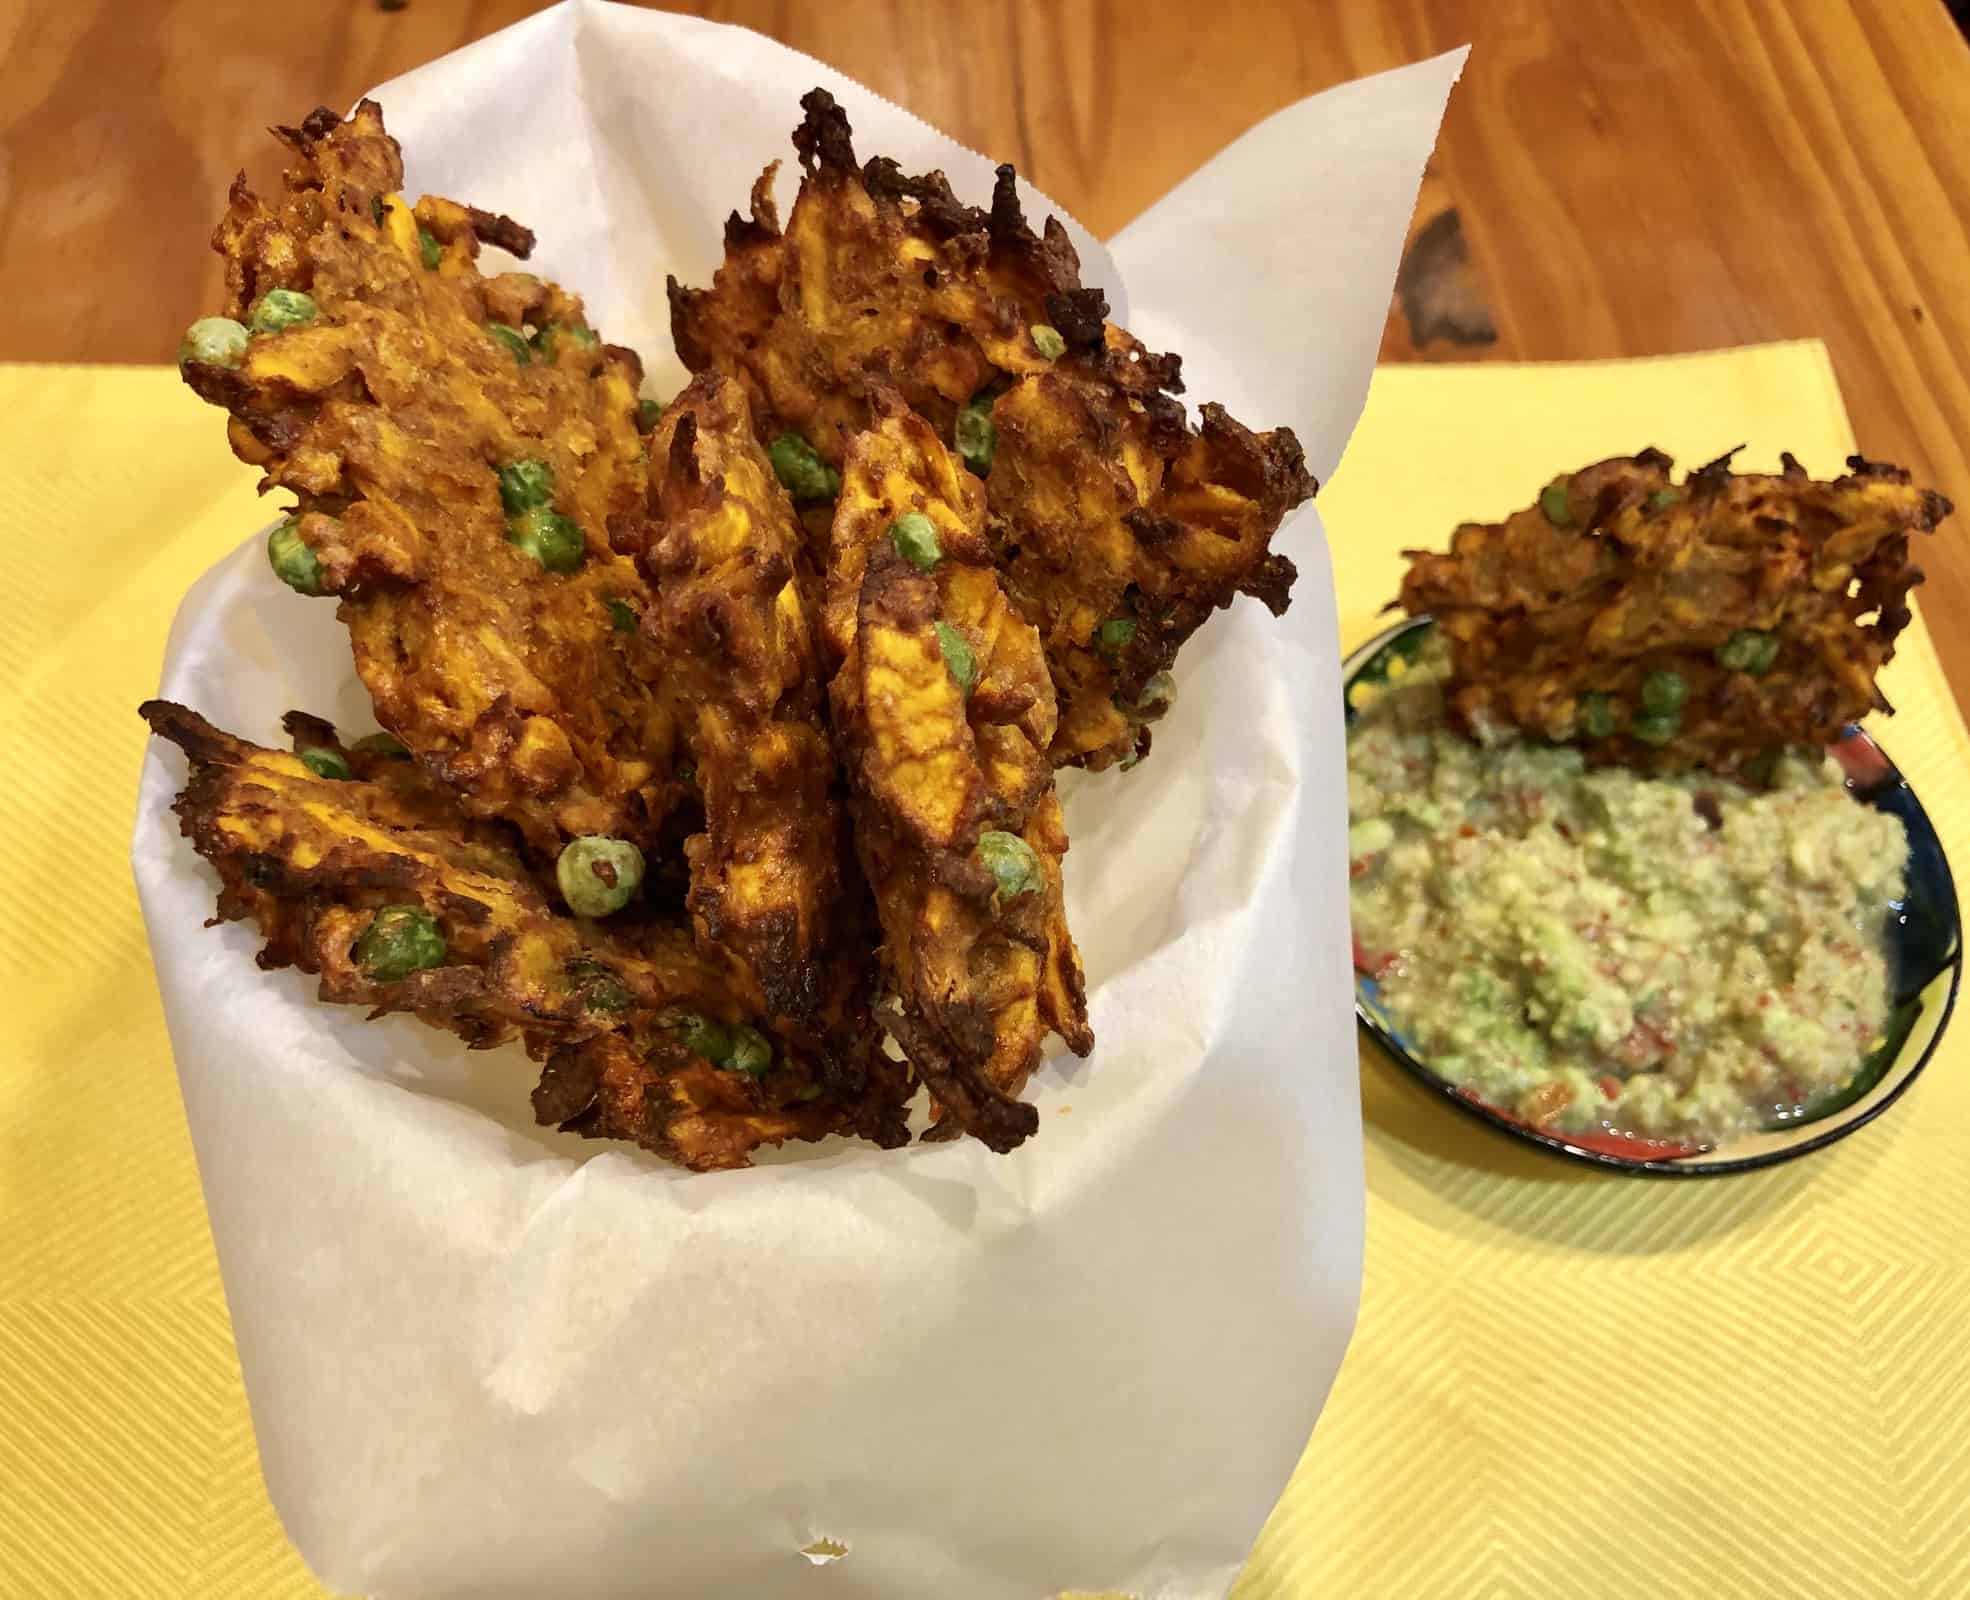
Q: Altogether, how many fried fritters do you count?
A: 6